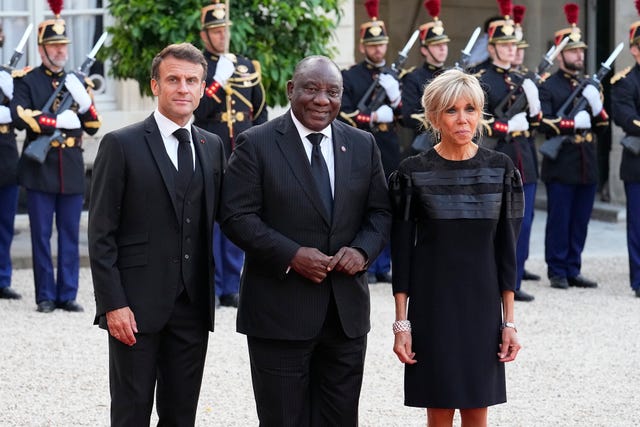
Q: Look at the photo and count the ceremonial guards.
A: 9